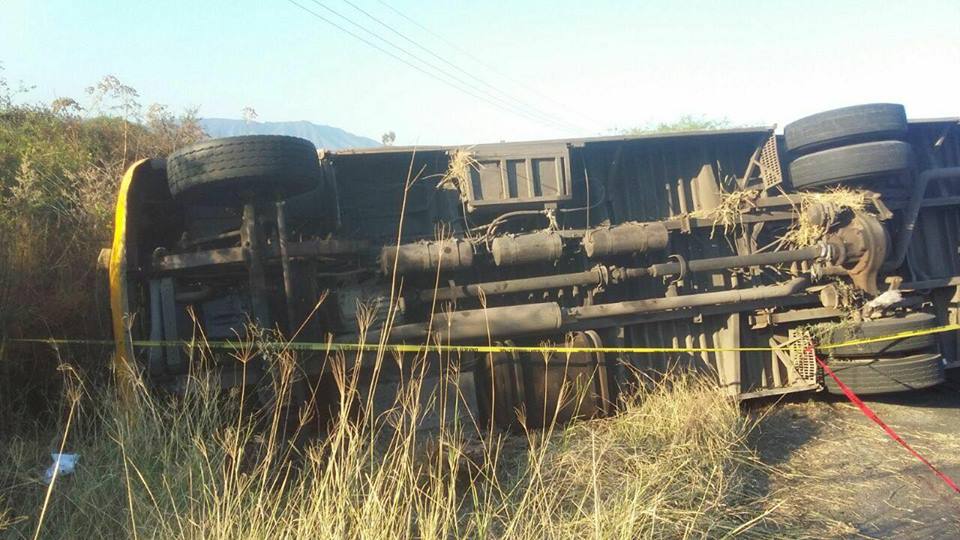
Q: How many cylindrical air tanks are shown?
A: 3